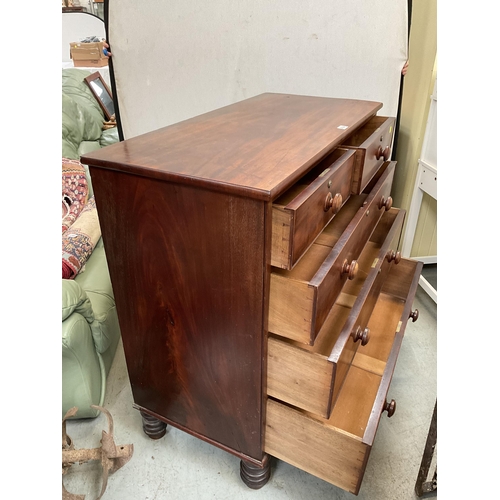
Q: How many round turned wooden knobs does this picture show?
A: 8